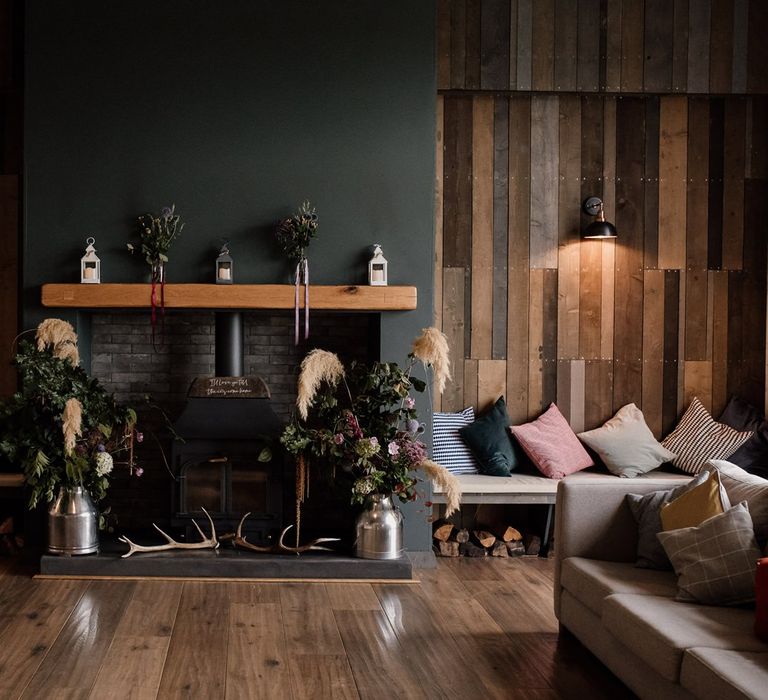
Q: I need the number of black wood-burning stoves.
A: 1